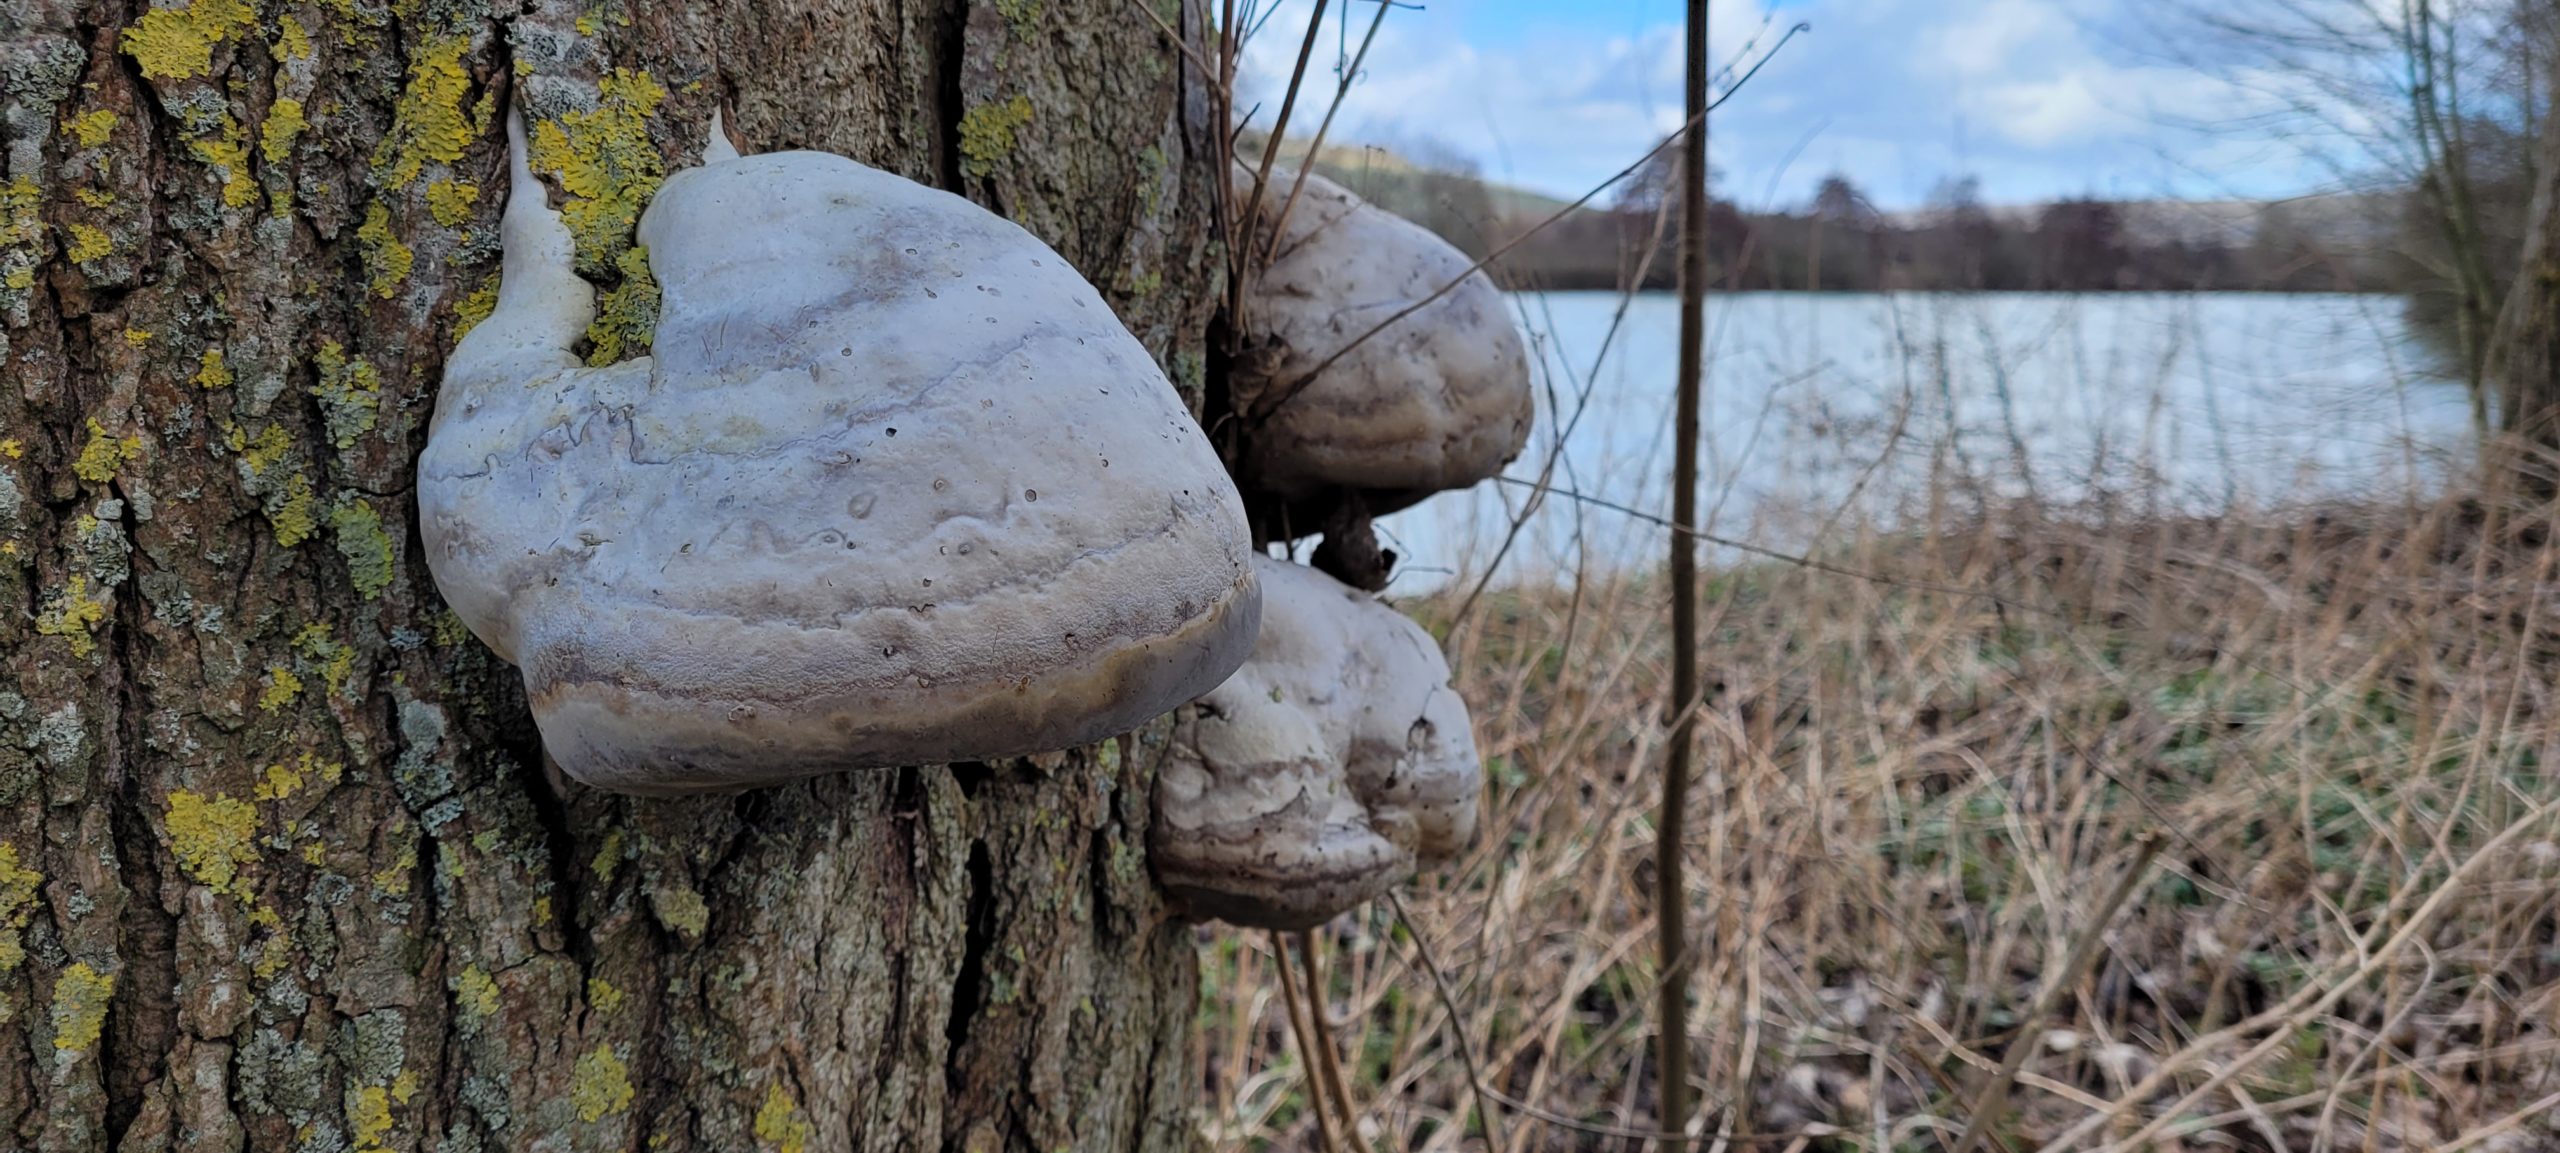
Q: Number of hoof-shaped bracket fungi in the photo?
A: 3